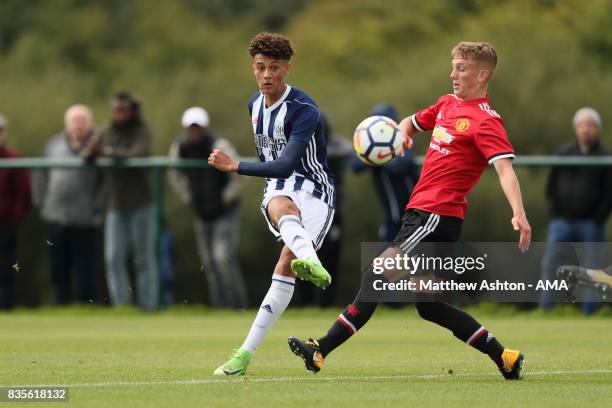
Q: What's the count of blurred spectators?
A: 7